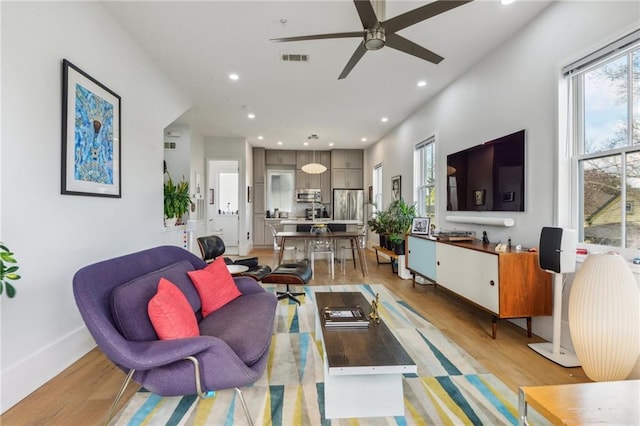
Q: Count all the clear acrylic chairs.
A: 3